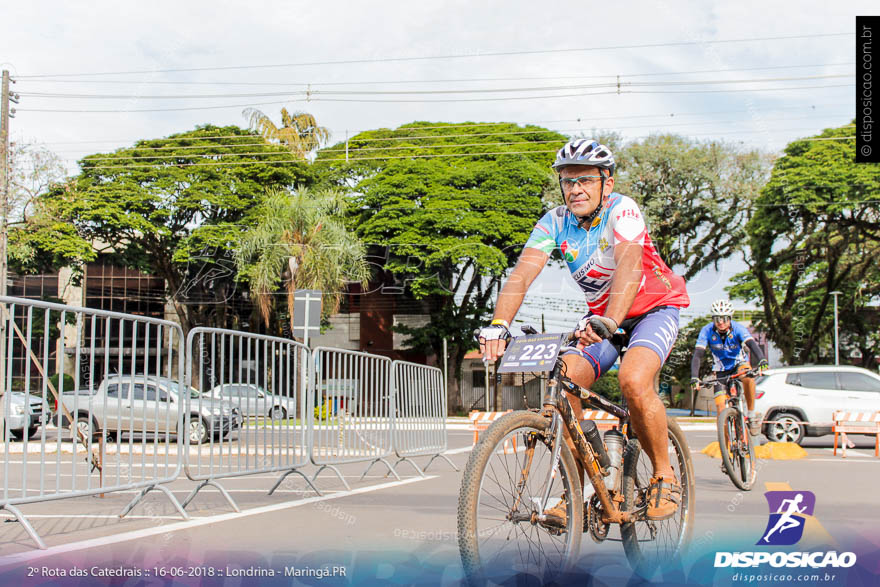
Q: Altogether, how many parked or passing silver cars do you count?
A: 3